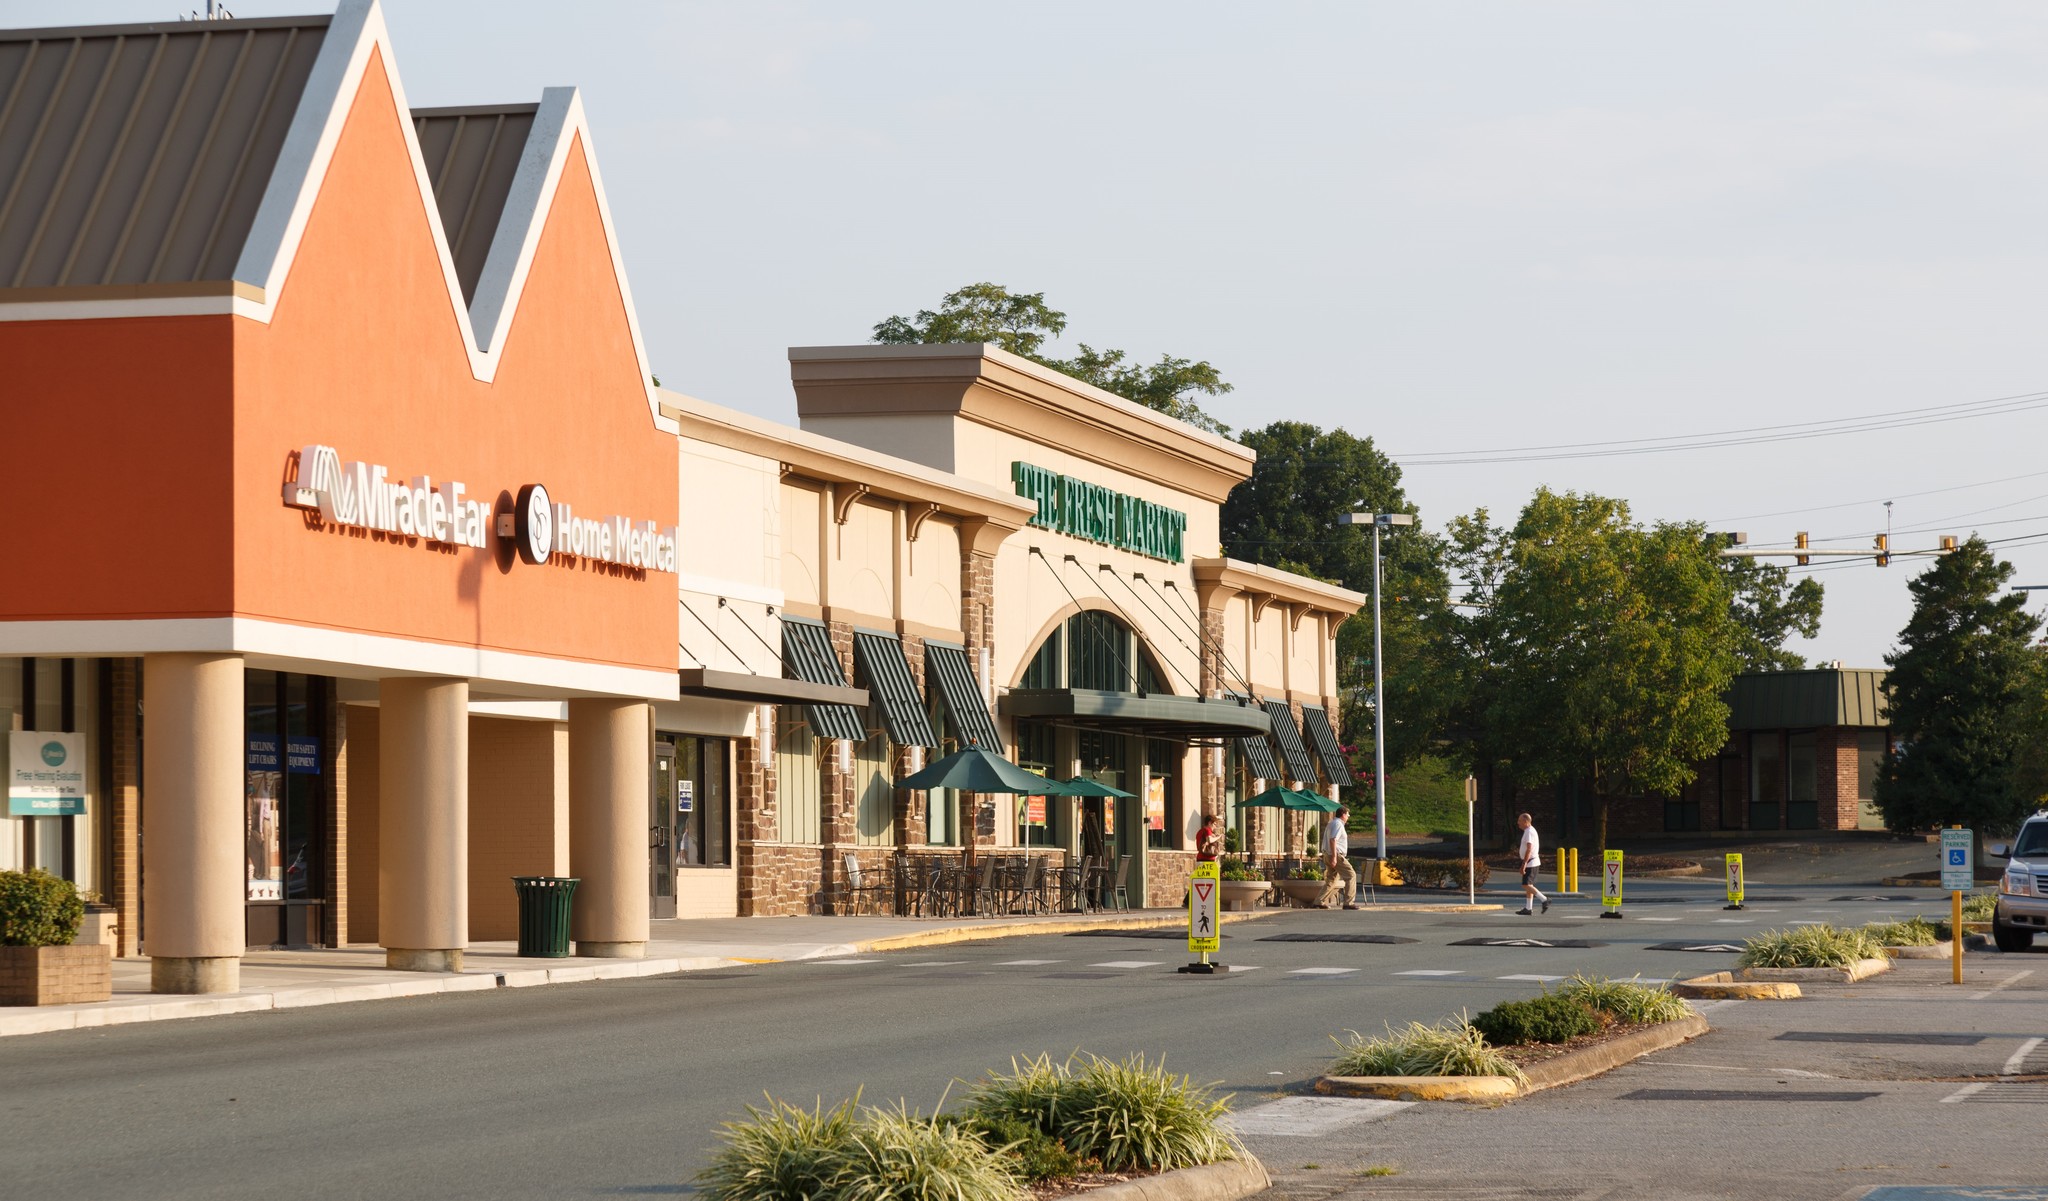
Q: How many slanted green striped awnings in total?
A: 6